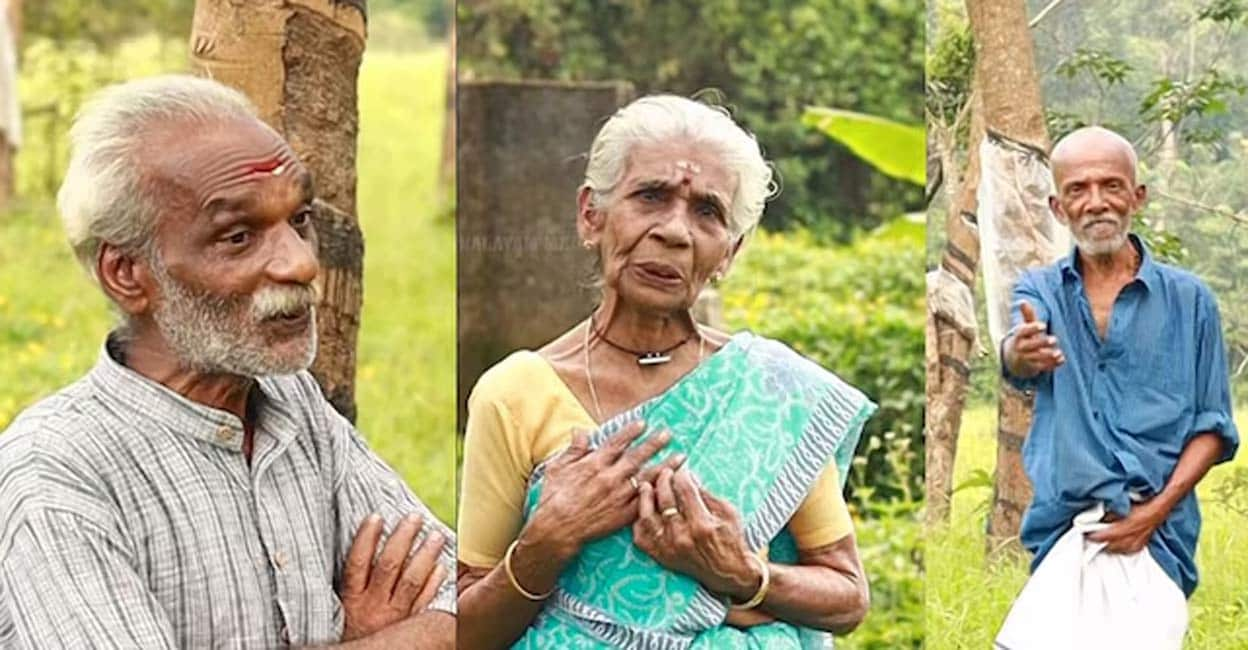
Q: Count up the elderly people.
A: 3